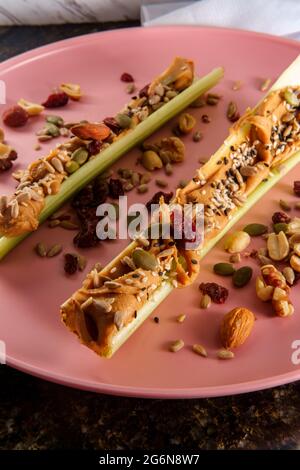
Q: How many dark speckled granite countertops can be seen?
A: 1